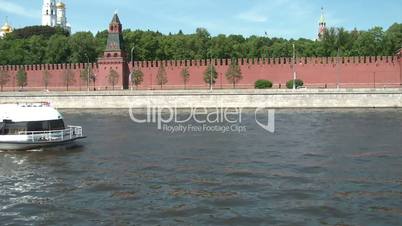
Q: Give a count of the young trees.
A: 11